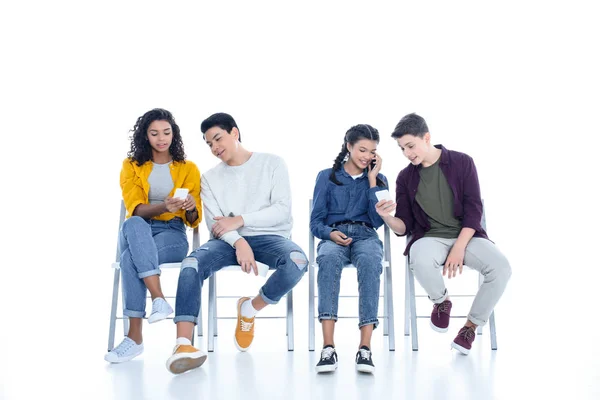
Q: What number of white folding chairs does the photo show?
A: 4